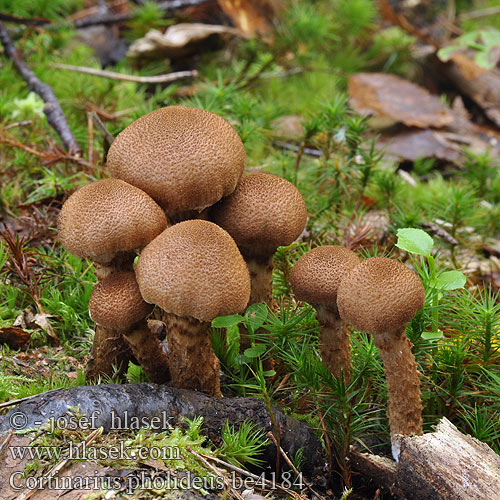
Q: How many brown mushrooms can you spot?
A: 7